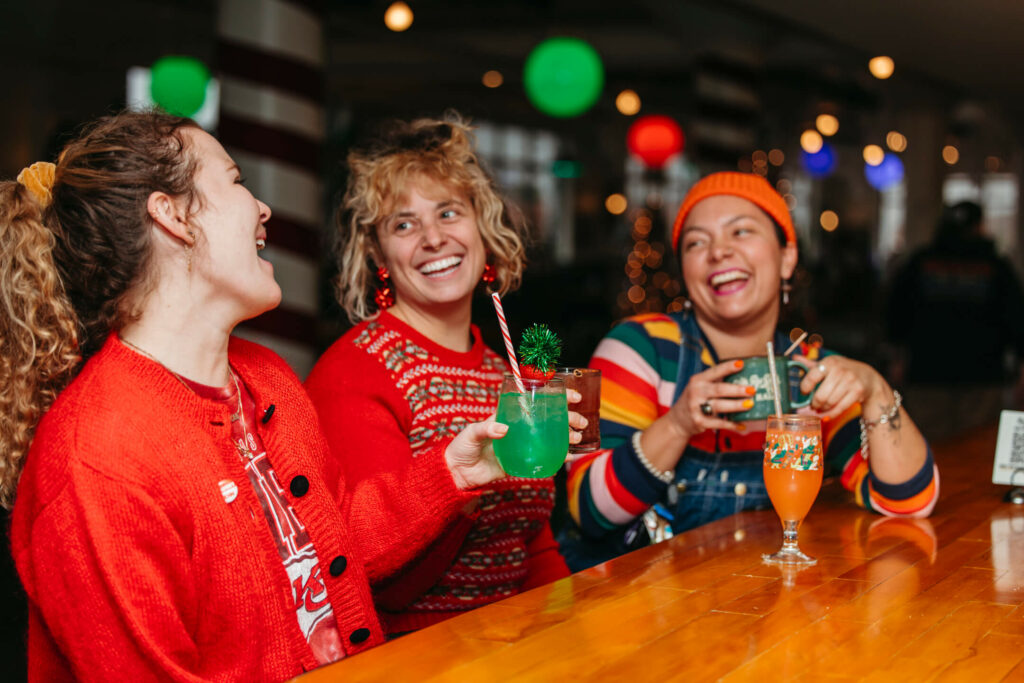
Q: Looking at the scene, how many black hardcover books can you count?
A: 0